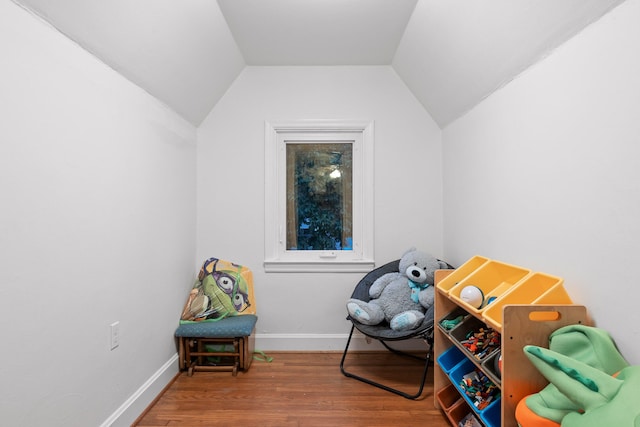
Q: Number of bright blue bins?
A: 3